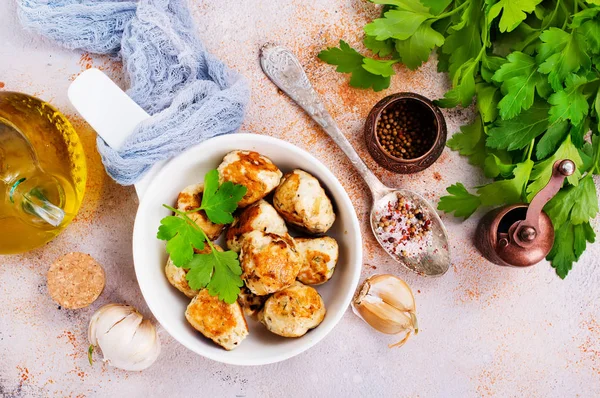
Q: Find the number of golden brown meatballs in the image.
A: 10